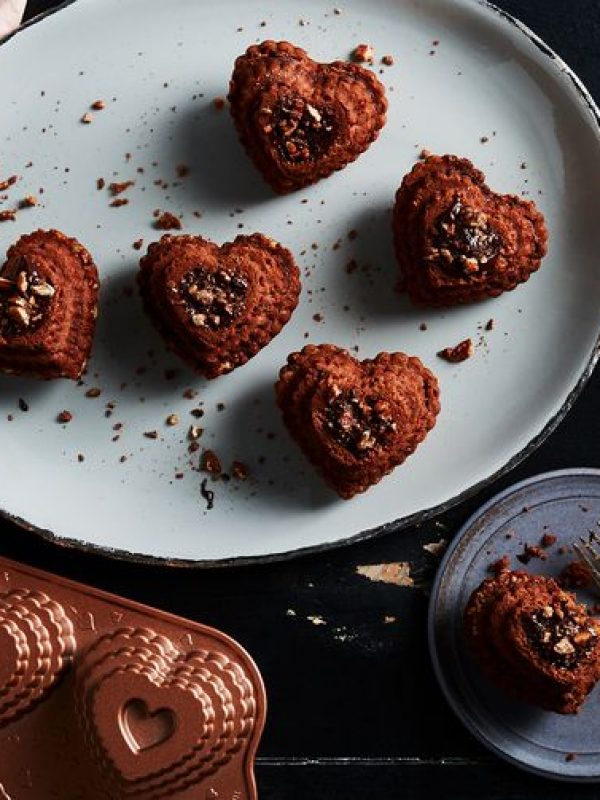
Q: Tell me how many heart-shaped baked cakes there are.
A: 6